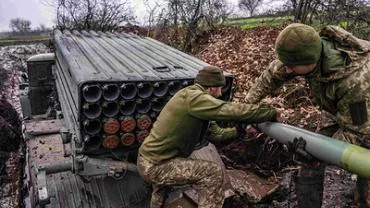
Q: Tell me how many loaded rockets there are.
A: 6